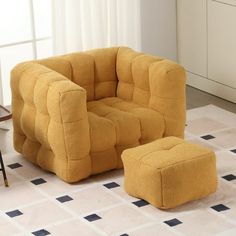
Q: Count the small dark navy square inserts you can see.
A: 14